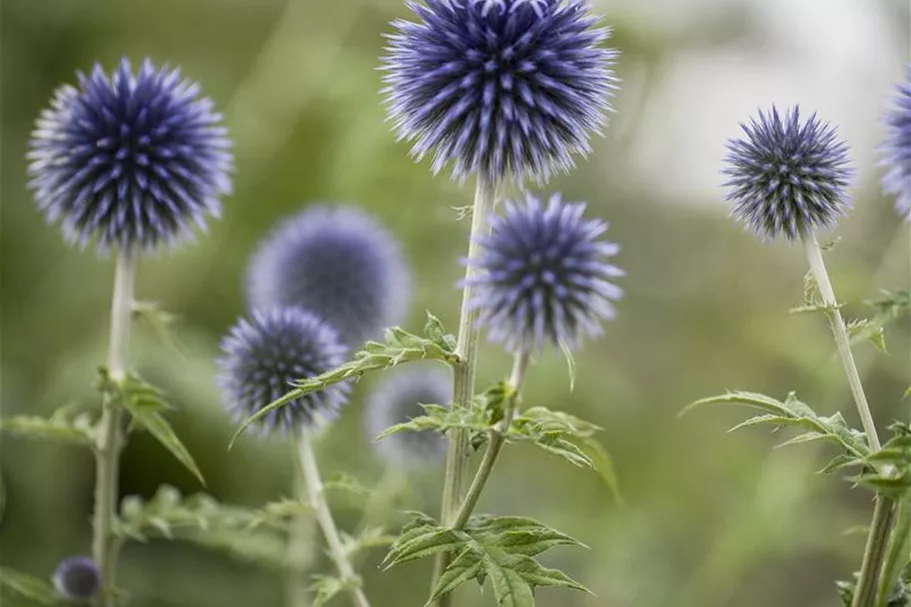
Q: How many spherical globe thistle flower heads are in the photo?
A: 9